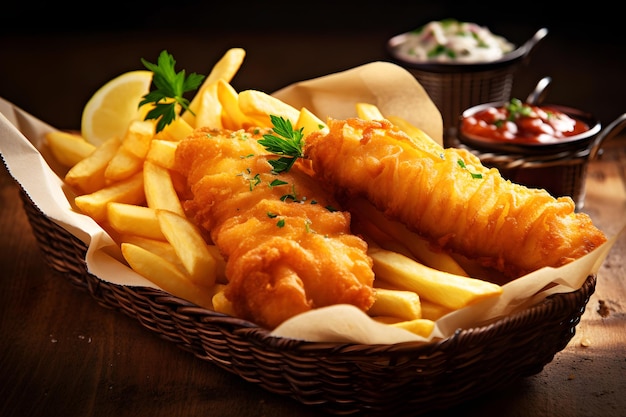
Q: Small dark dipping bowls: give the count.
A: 2